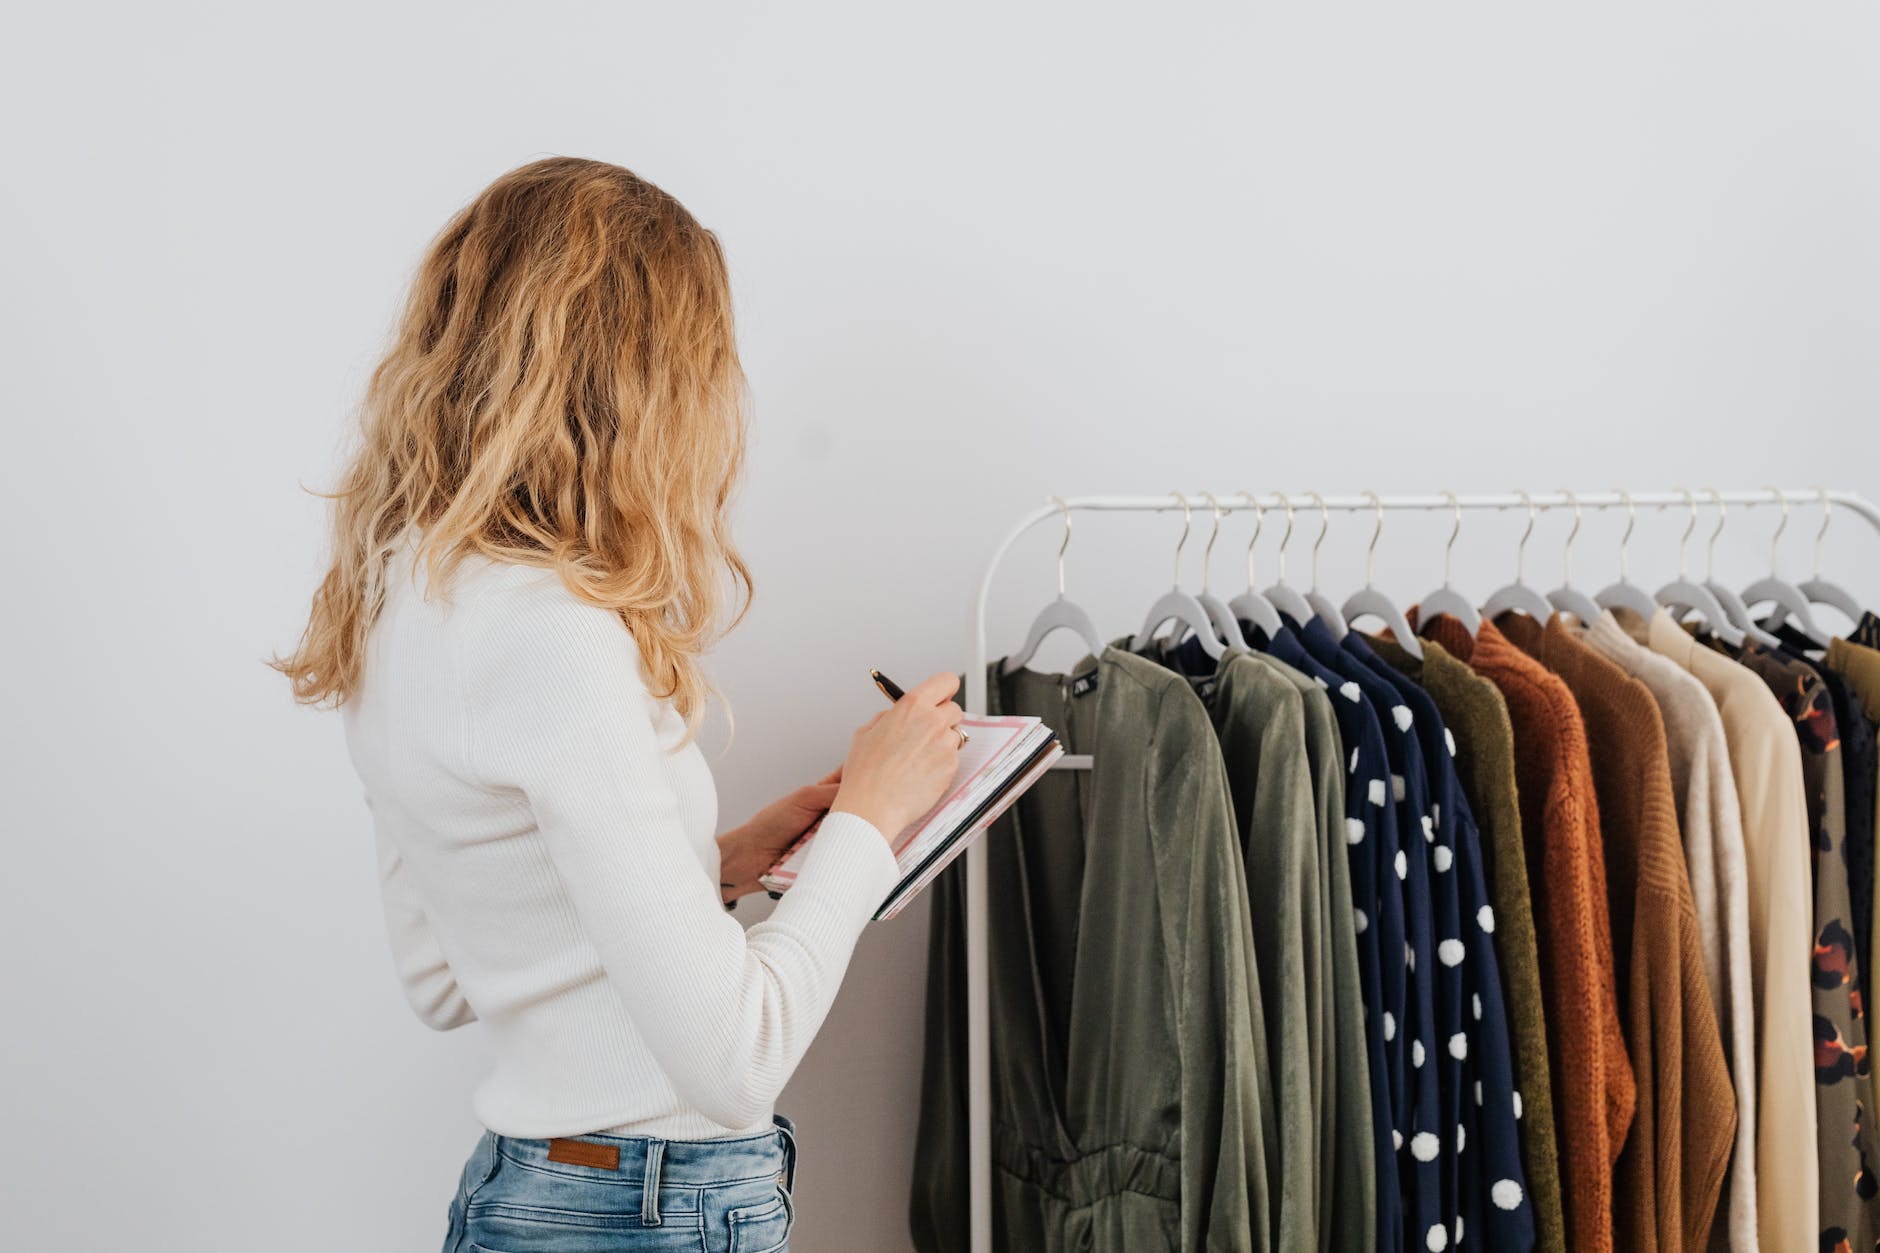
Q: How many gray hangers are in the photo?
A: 15